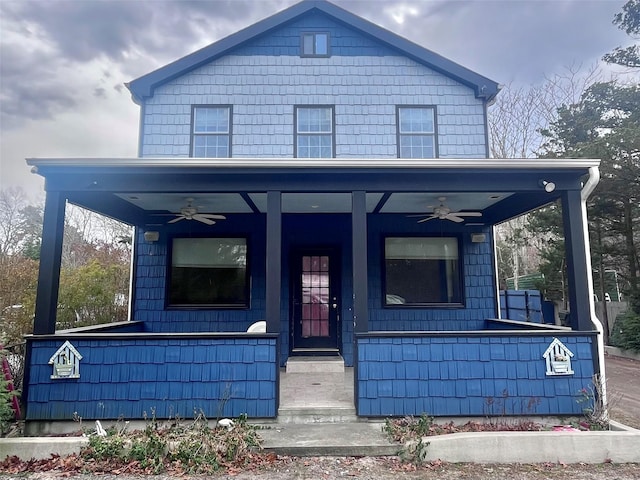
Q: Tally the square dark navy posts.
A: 4